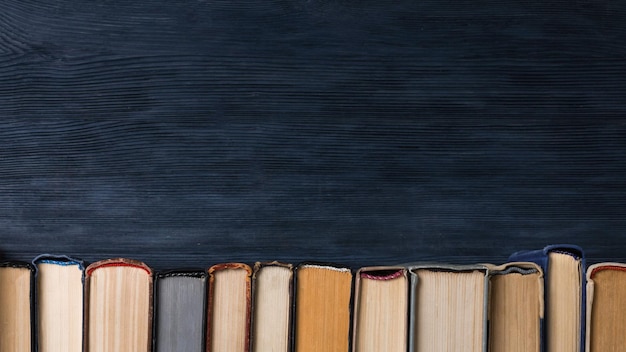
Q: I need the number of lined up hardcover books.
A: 12